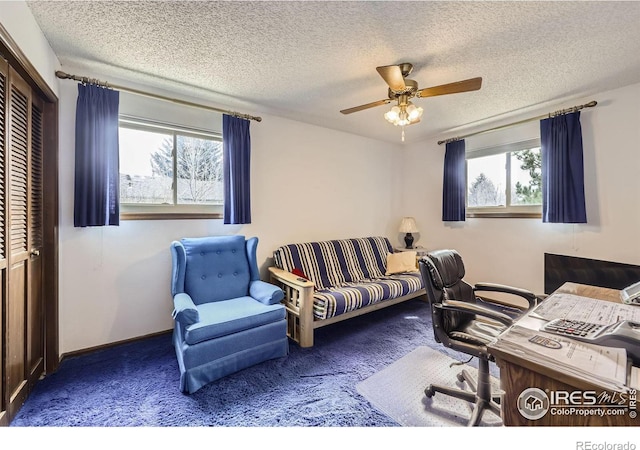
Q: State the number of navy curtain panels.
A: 4